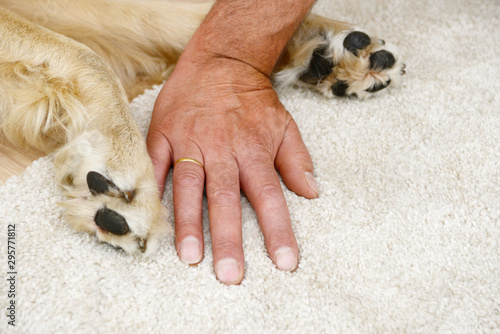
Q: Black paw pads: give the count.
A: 7